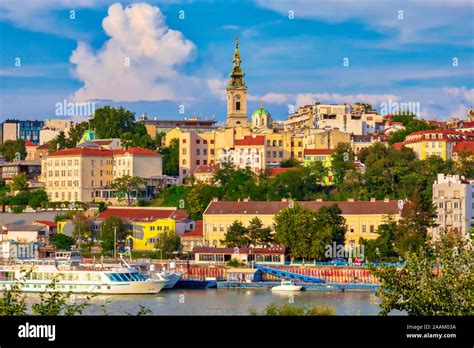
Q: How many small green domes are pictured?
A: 1